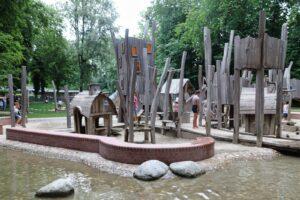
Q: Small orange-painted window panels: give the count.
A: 3